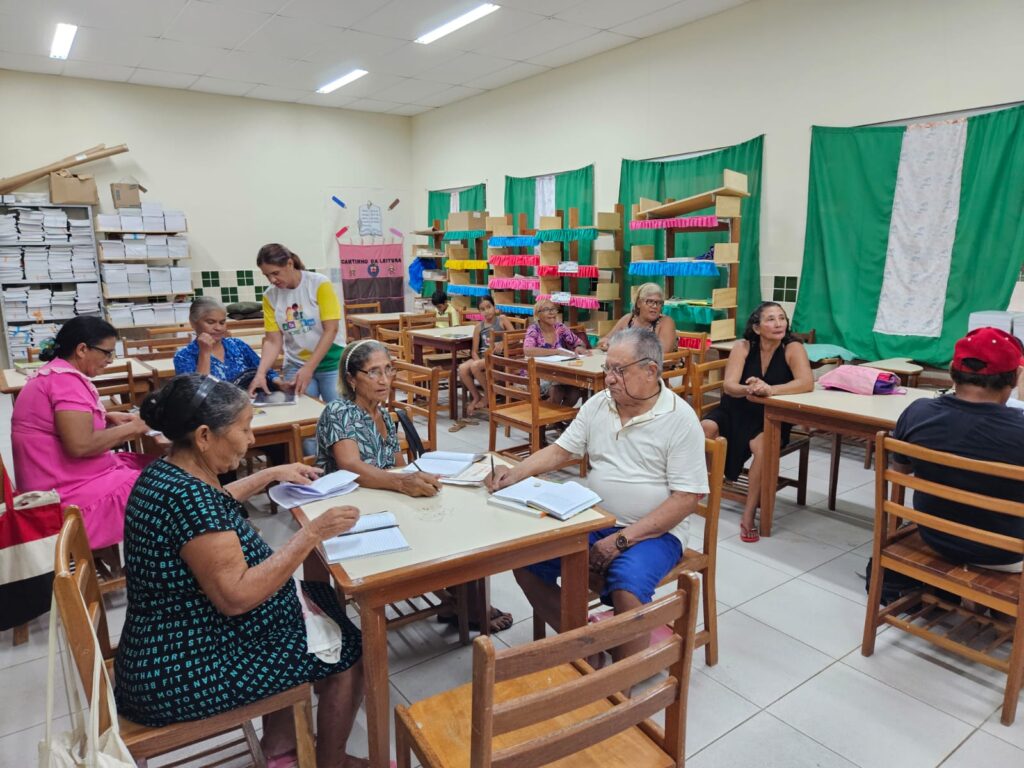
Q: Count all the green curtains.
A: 4